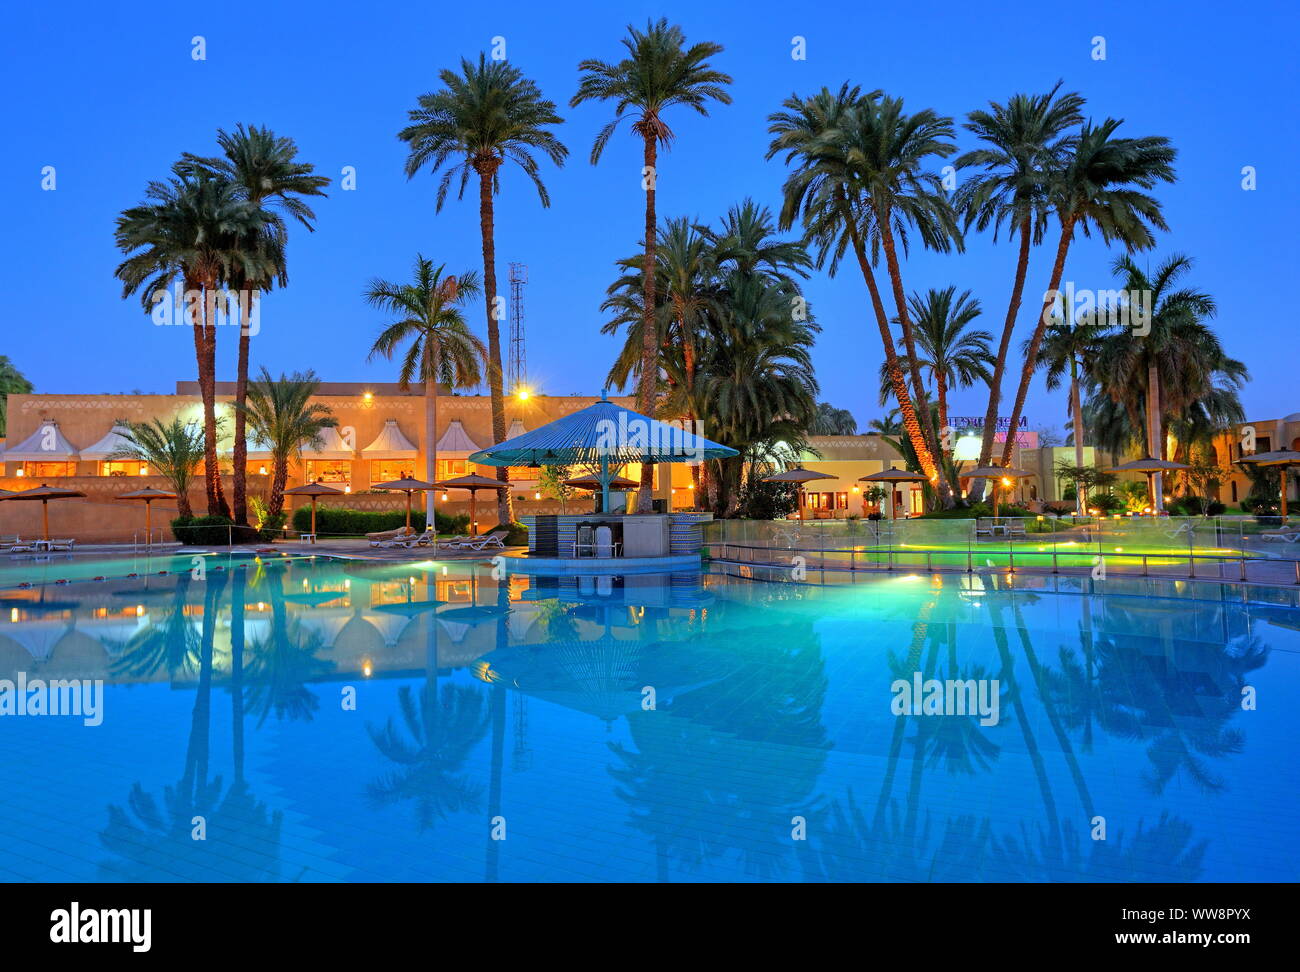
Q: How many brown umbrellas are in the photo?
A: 12